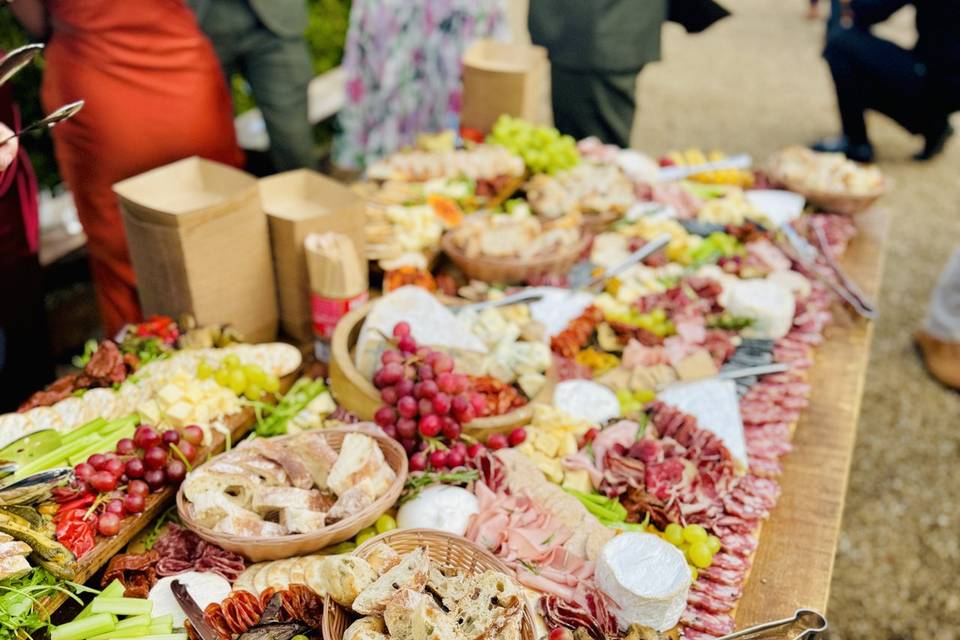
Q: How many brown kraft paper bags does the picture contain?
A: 3